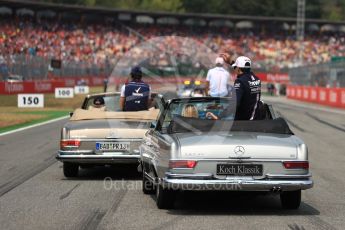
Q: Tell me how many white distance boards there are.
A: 3